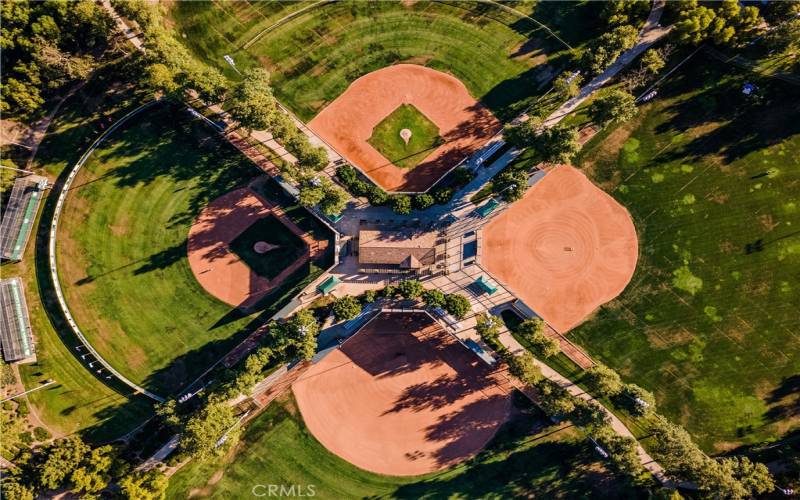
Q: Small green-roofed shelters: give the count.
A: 4